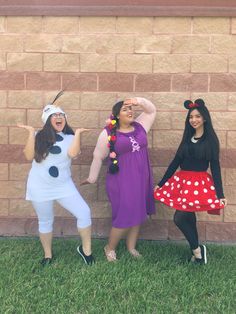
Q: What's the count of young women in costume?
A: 3